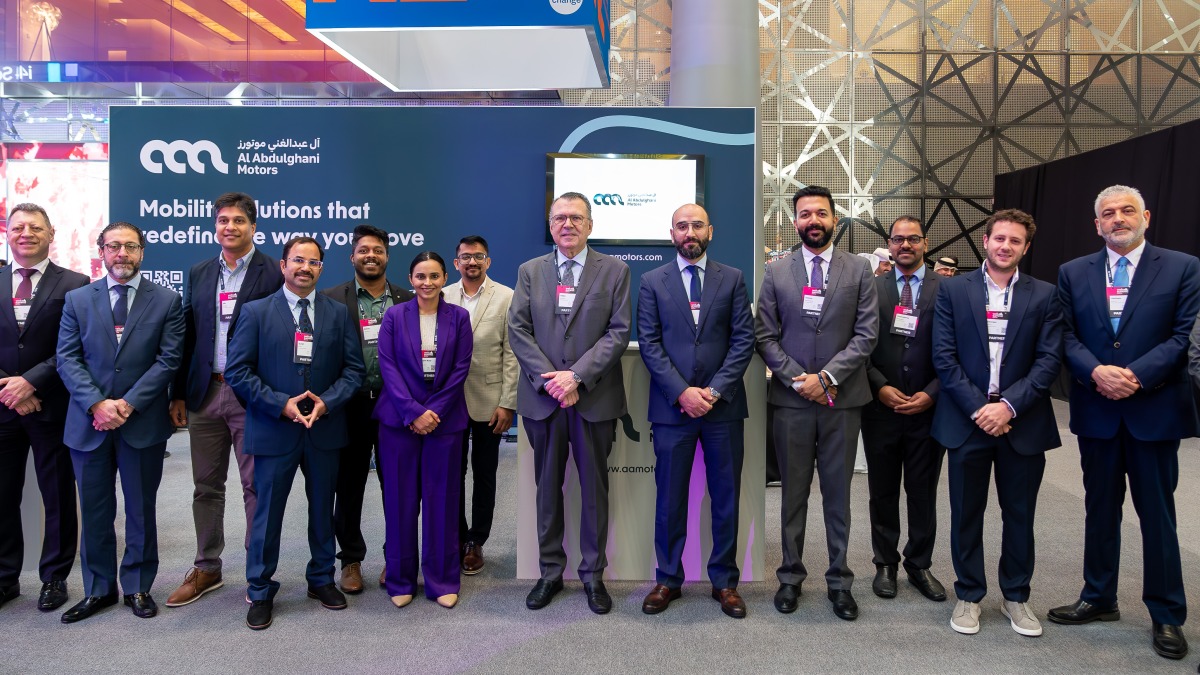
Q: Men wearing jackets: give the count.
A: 12